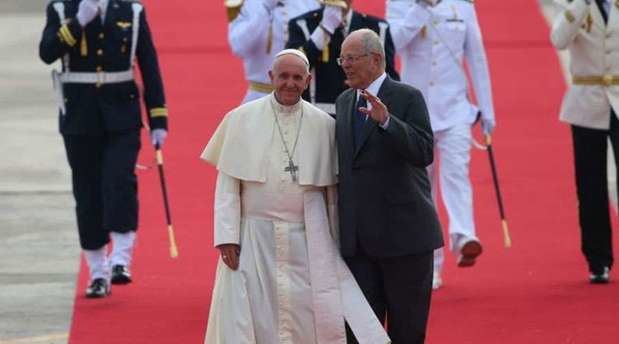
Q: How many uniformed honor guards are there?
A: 5